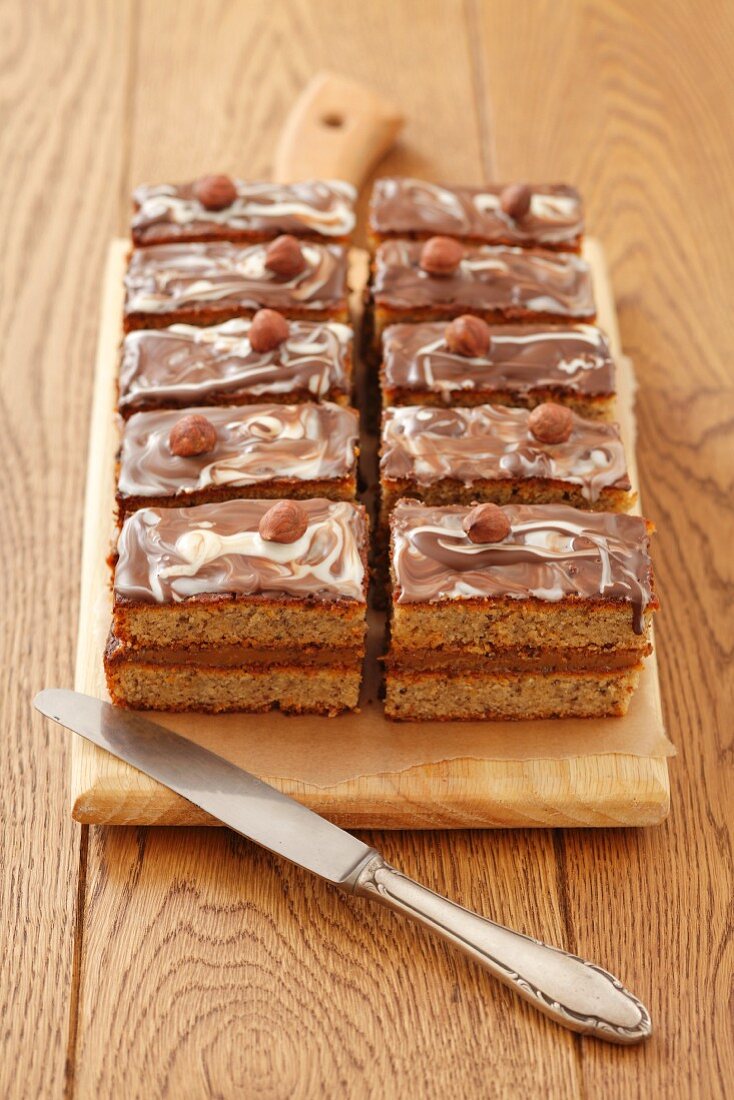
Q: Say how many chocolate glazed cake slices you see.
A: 10